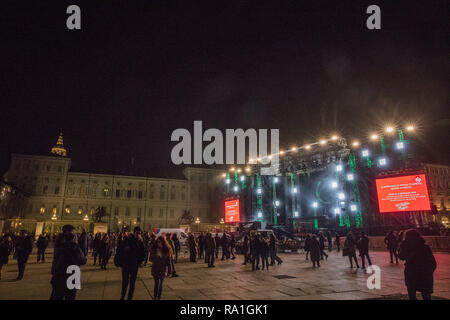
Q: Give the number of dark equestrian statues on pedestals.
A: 2